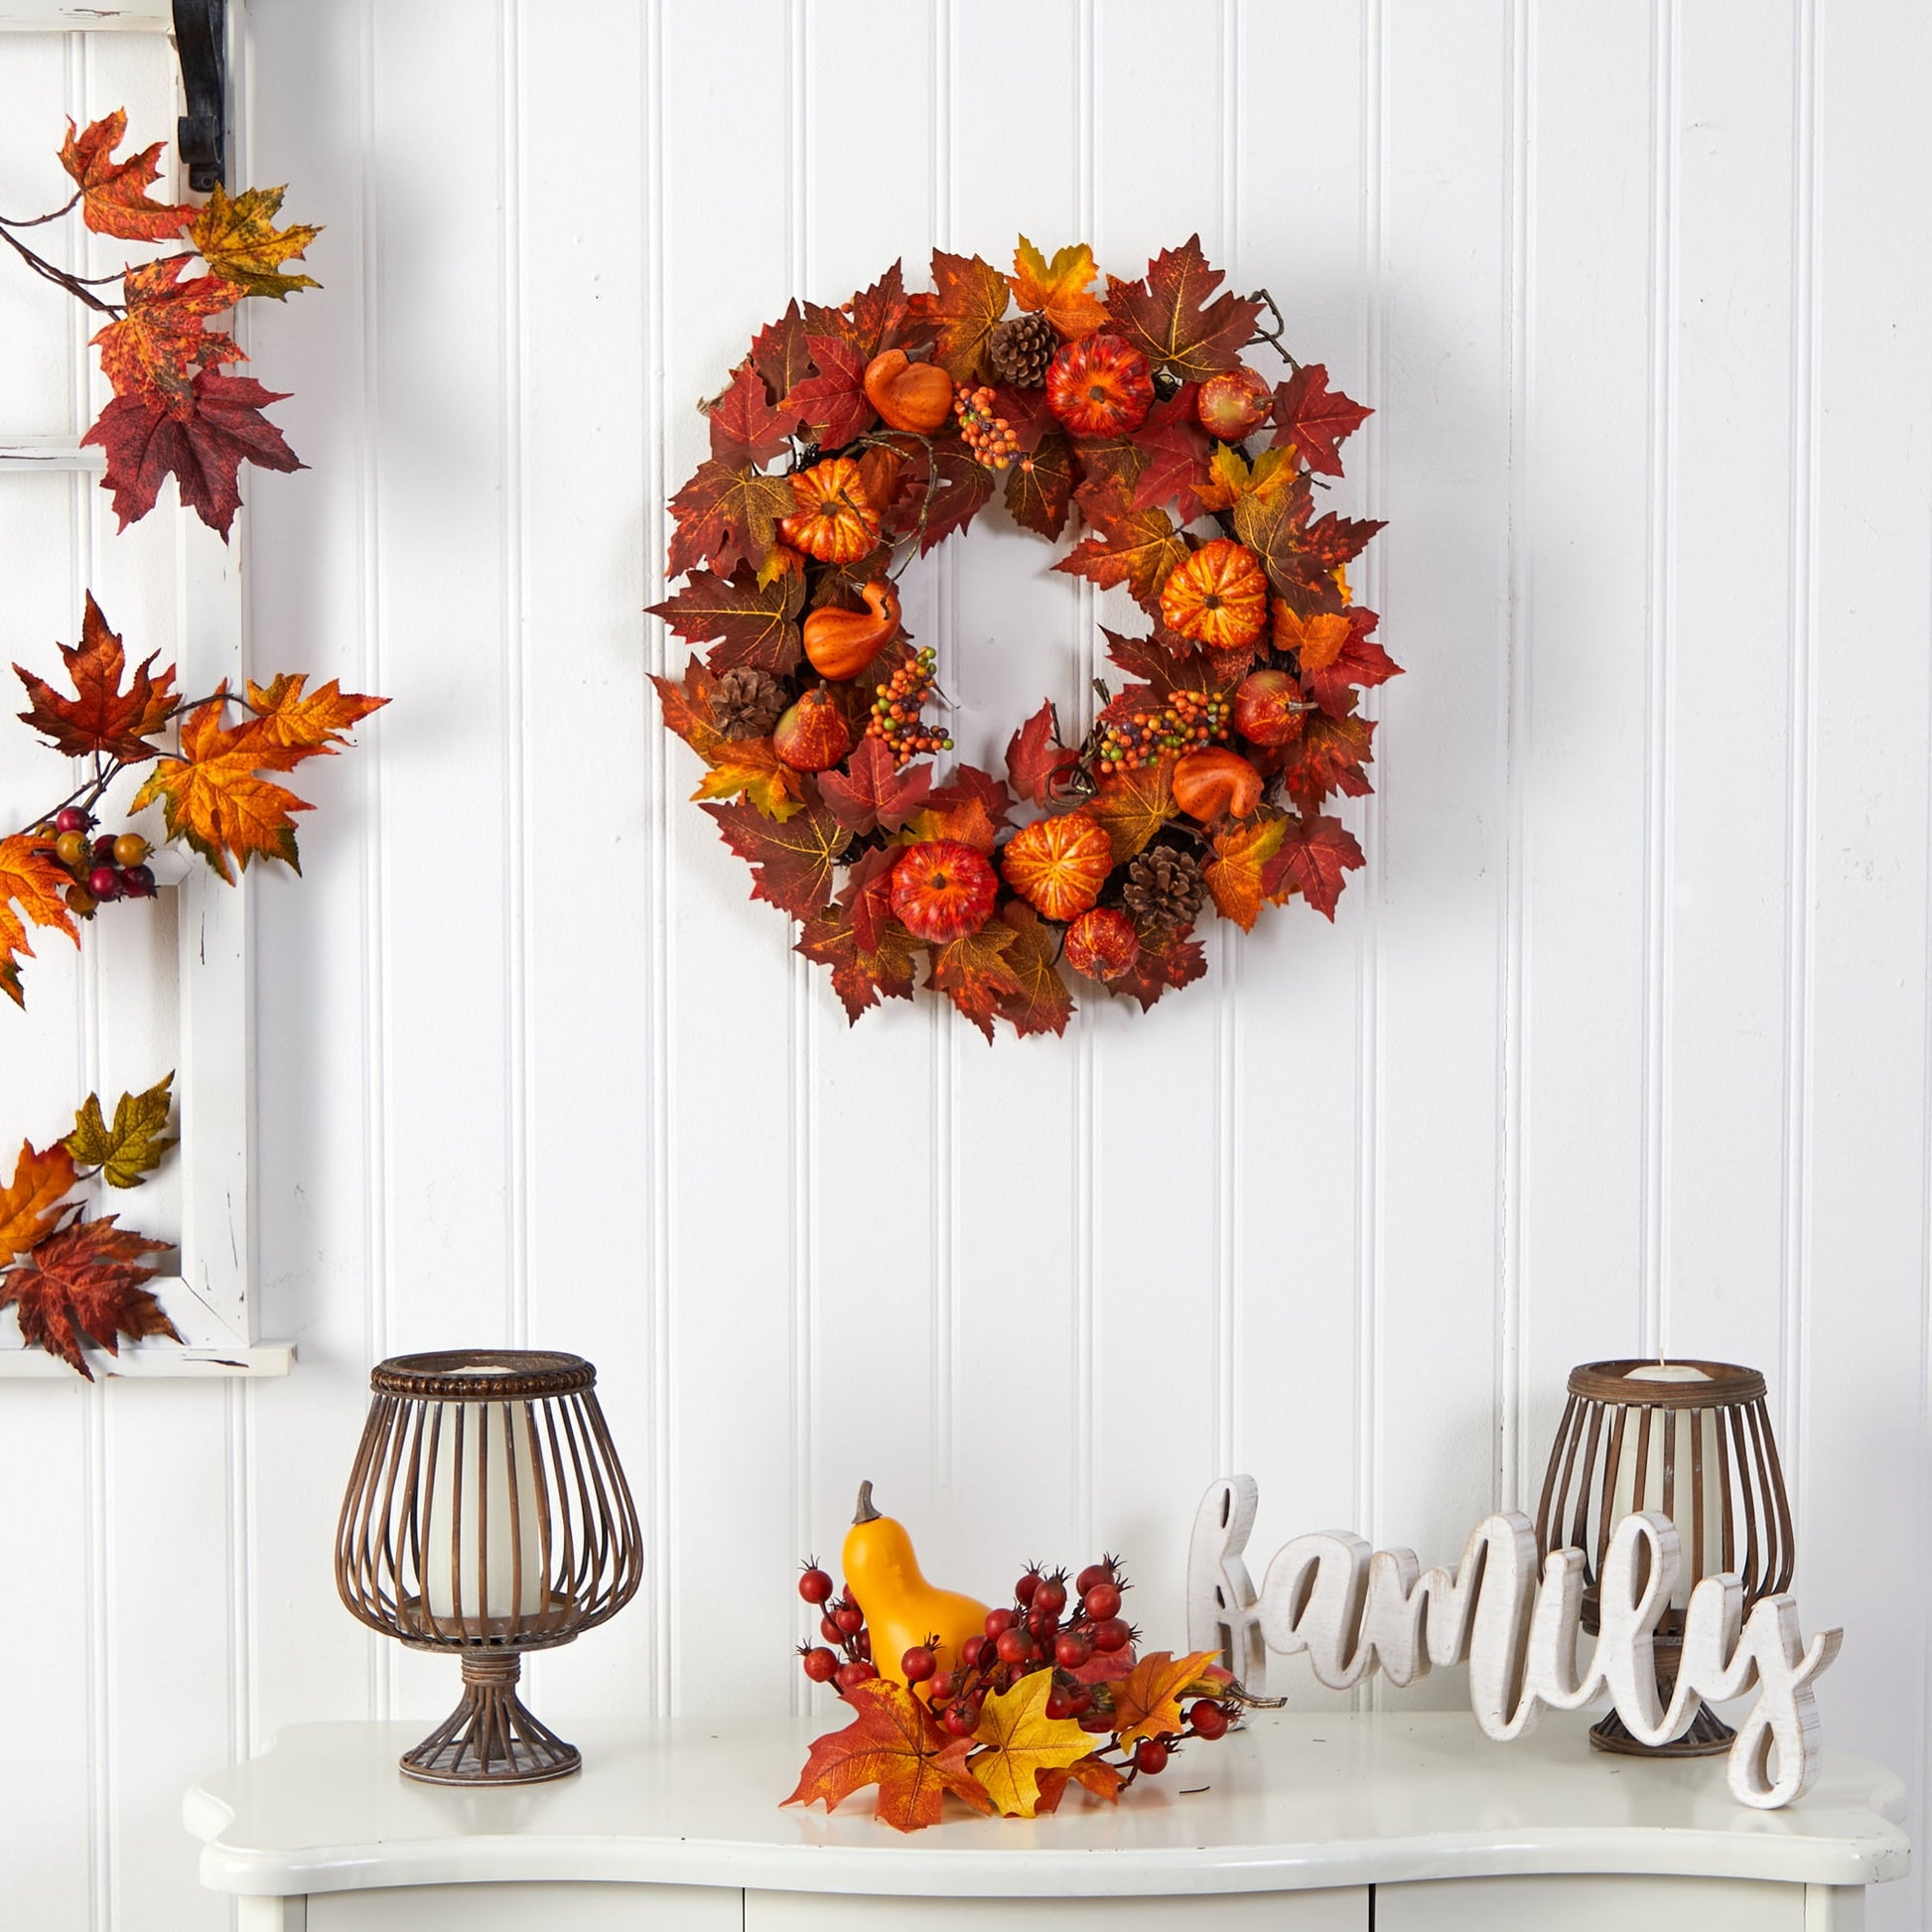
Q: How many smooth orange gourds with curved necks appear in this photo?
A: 3